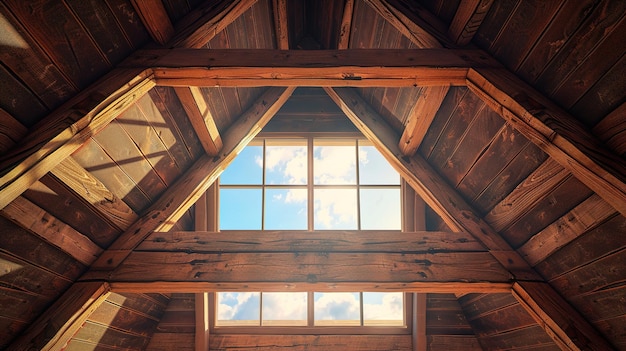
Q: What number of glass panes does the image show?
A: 12